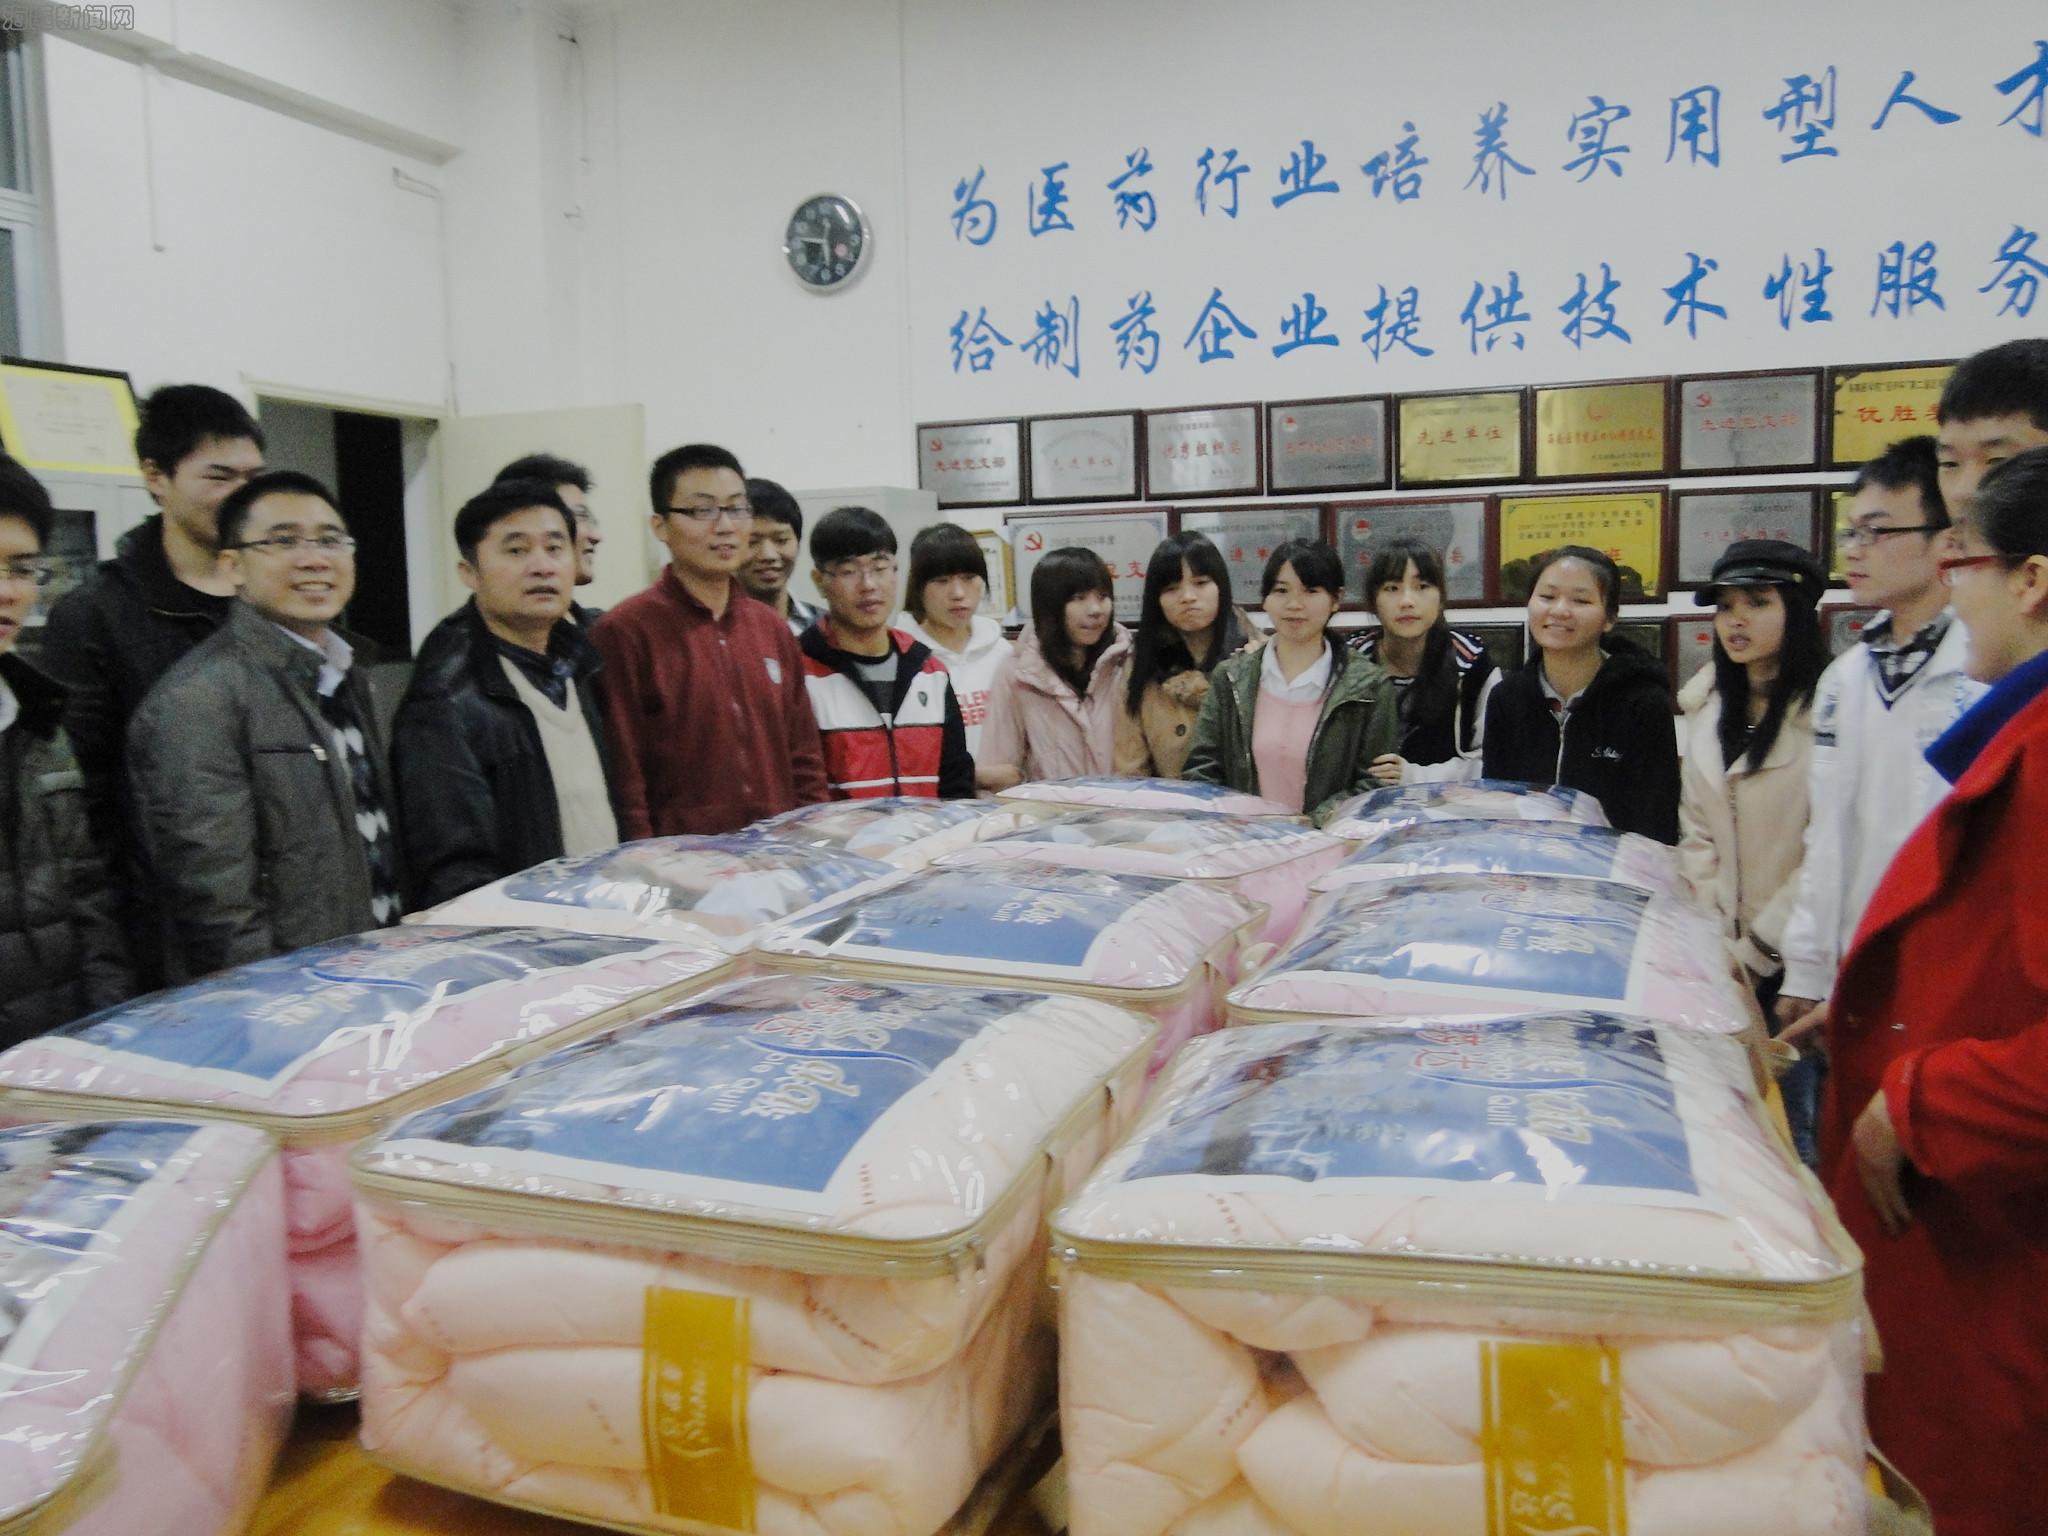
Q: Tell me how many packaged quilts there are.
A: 12